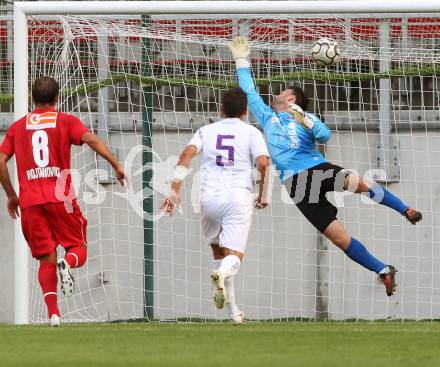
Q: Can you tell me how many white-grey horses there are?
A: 0